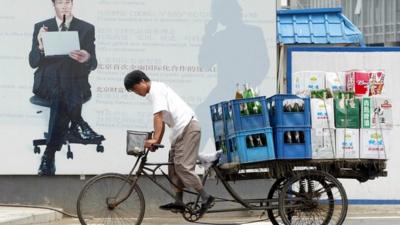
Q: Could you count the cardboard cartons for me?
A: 9